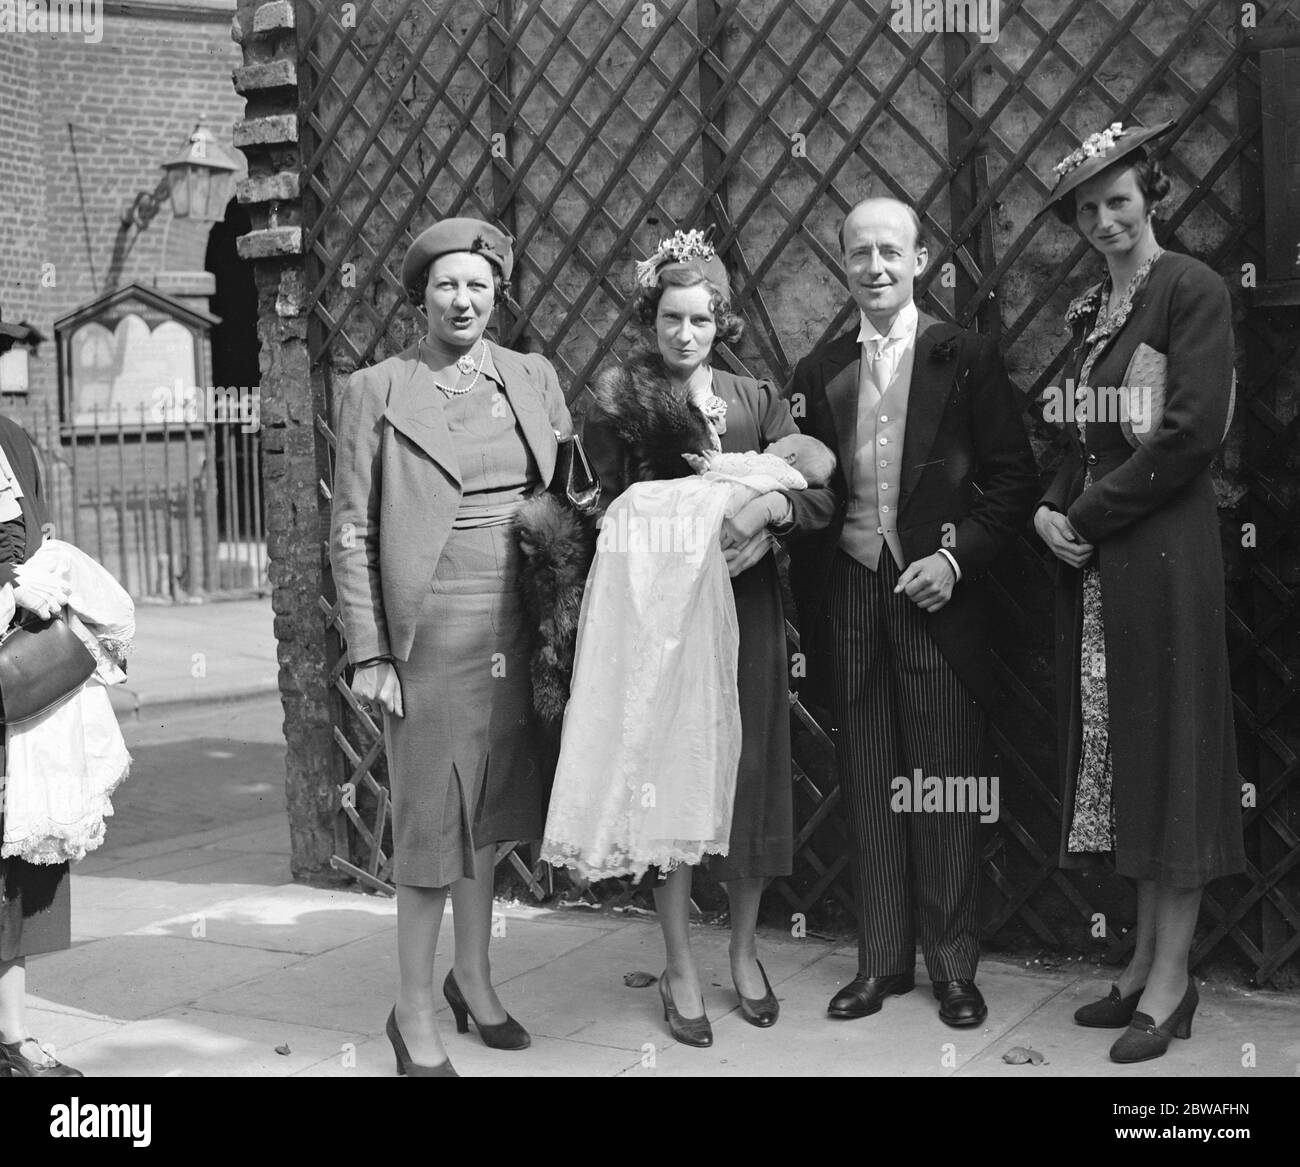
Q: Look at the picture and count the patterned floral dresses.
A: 1